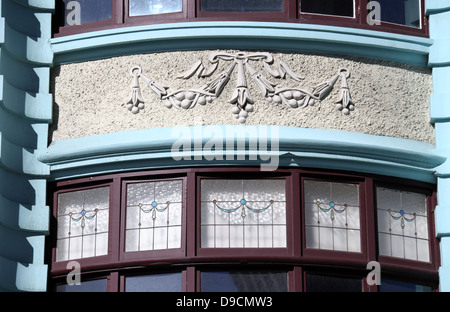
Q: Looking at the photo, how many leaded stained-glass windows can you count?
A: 5